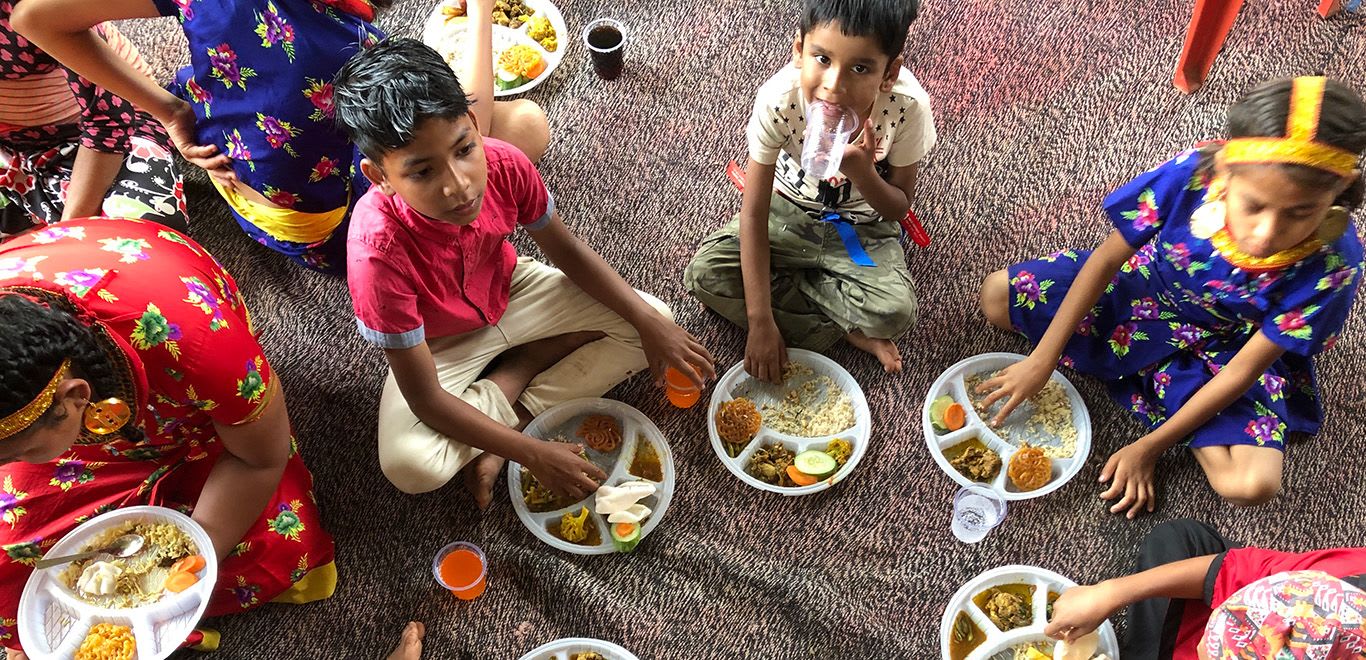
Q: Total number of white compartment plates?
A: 7